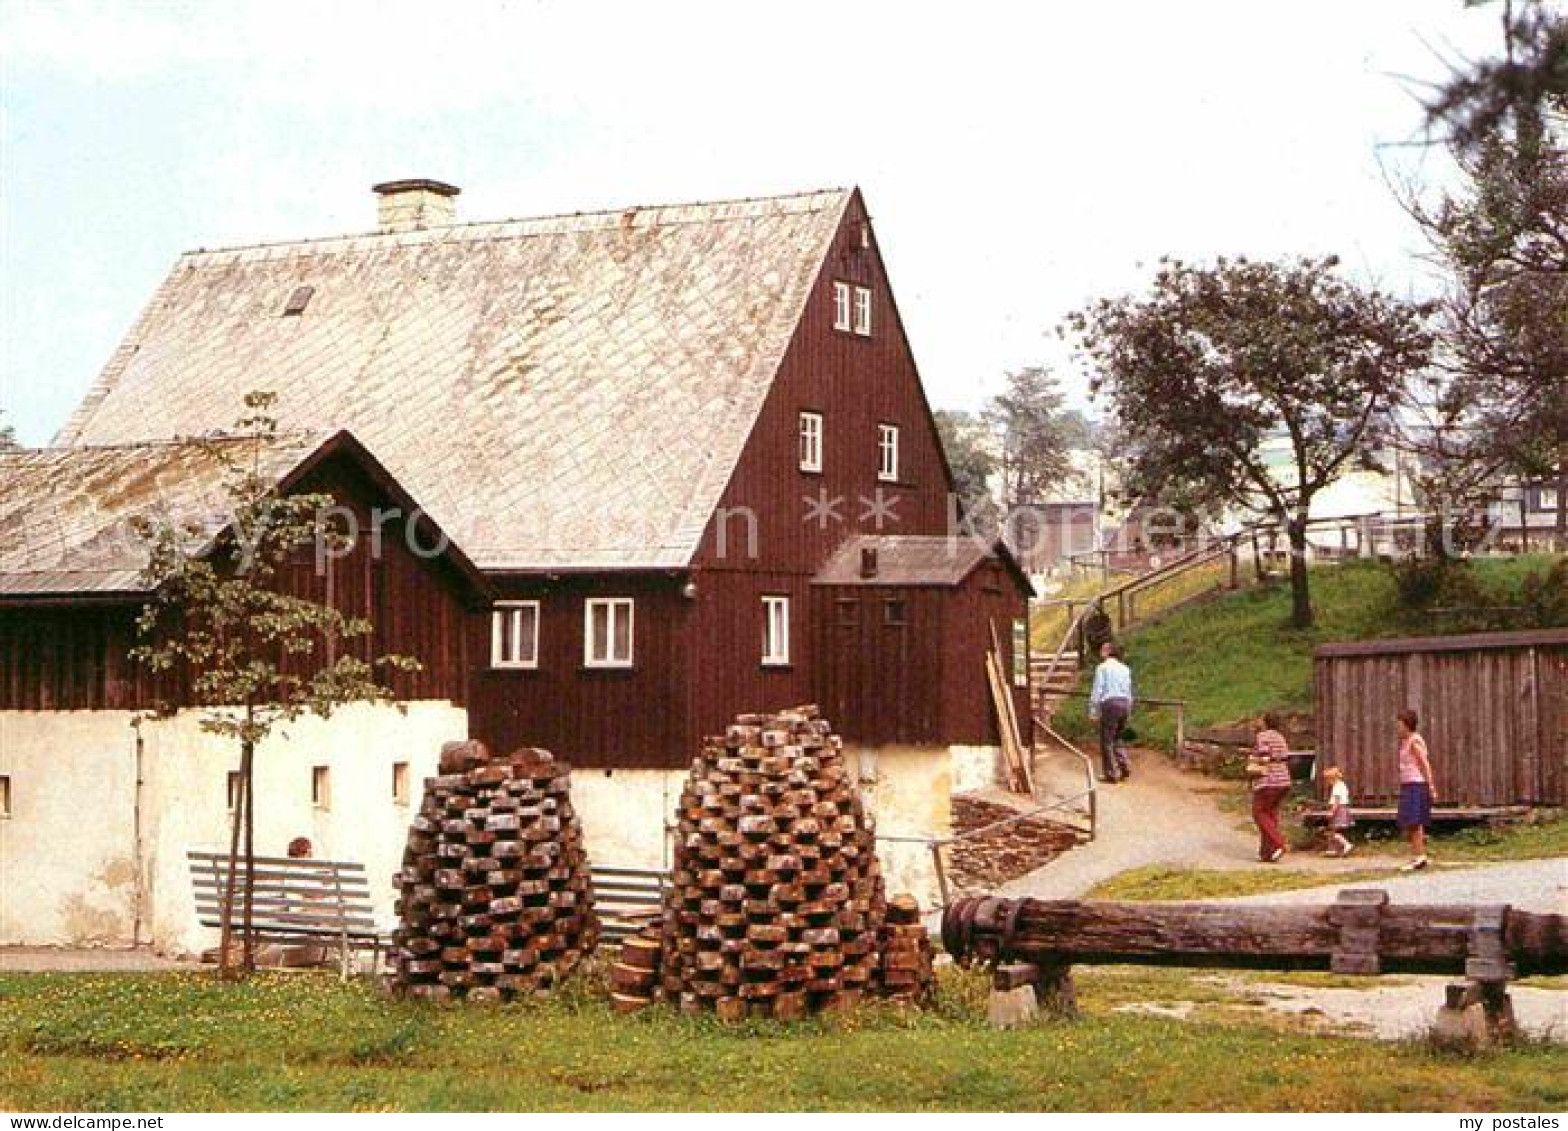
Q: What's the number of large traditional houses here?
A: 1